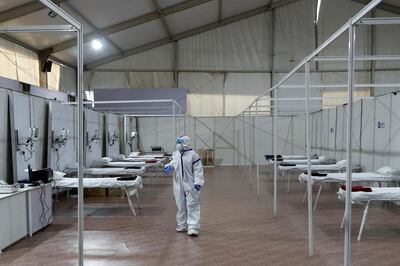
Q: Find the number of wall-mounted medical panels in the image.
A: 5